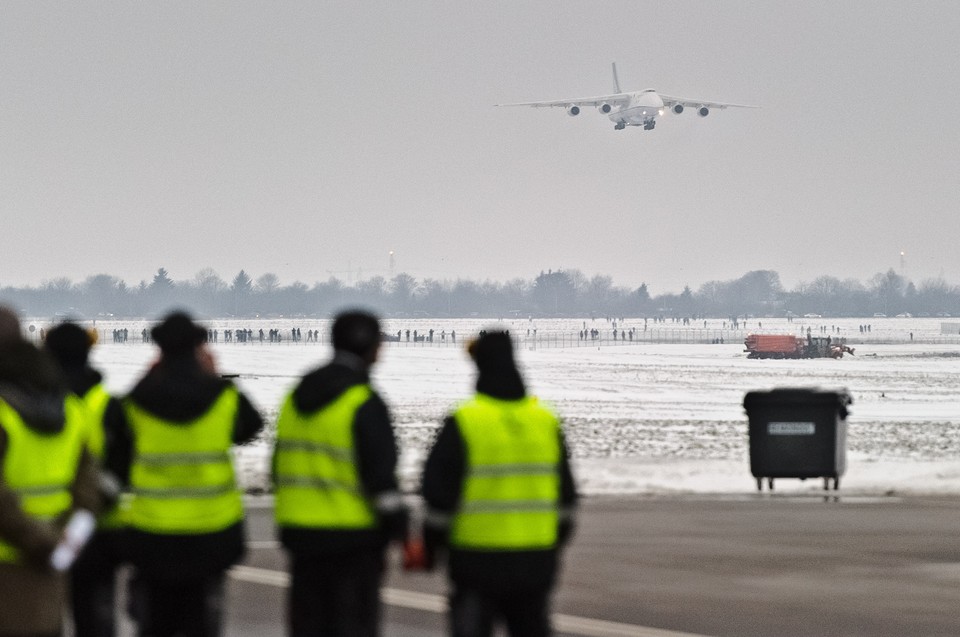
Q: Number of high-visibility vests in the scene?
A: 5